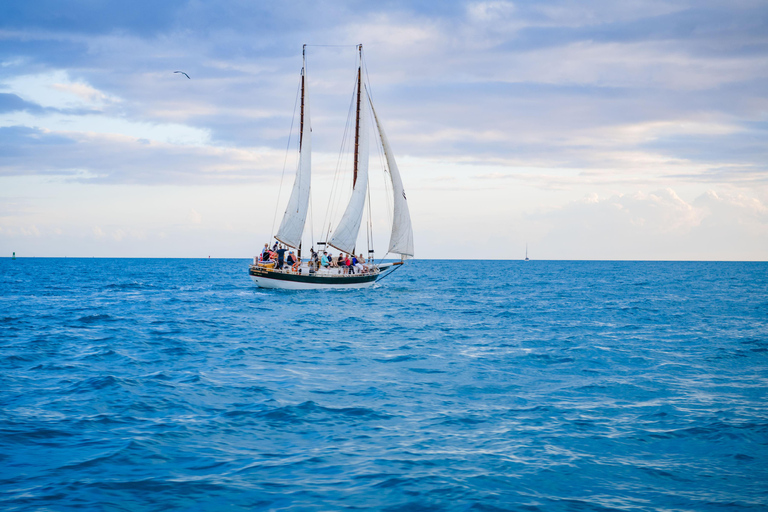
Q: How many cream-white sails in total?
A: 3